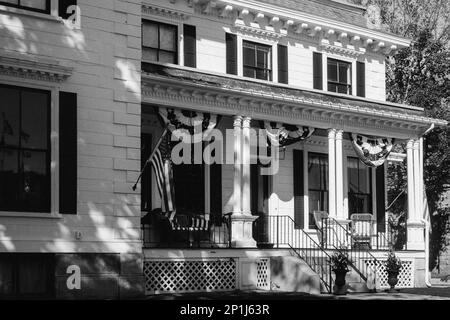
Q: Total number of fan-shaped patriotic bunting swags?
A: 3